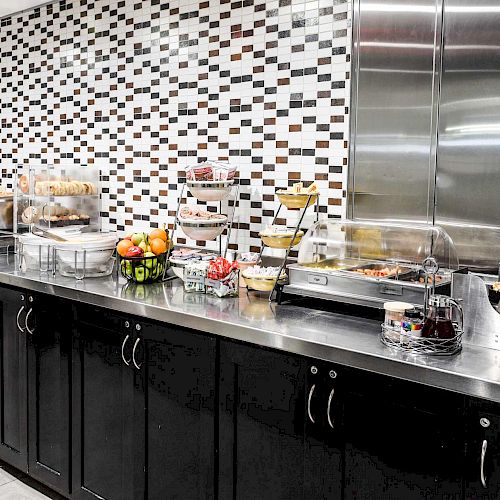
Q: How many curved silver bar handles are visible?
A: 7